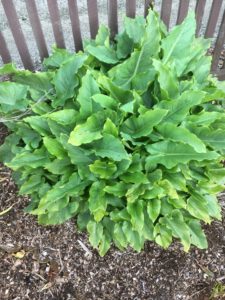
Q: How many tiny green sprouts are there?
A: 1